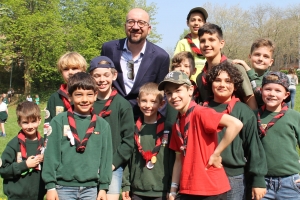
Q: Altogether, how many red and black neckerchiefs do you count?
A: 11